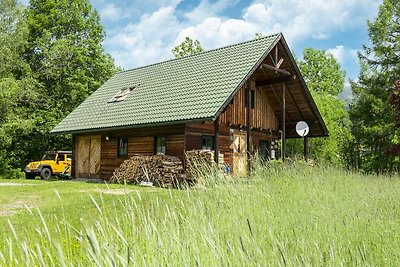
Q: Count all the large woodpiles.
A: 2